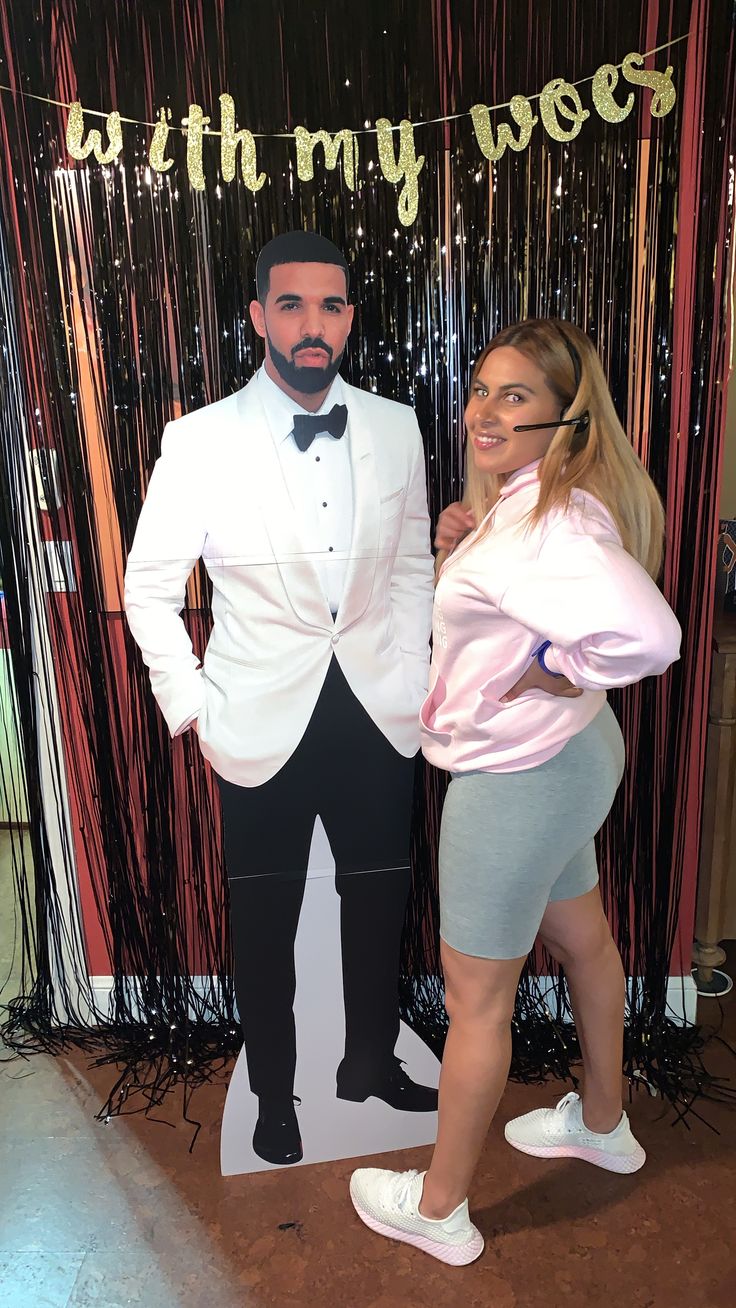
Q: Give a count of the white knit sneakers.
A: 2